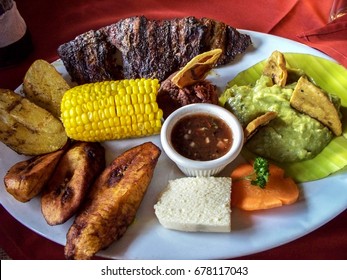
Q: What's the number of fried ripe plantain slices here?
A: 3